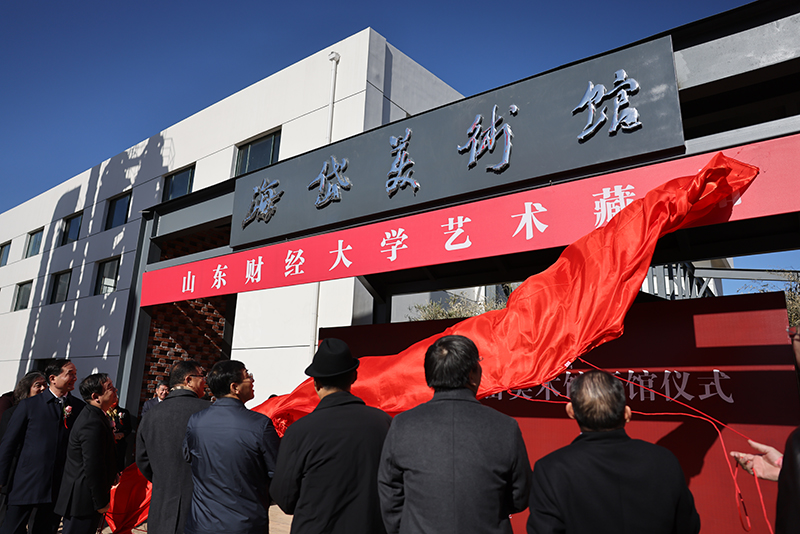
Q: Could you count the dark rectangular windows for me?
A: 9